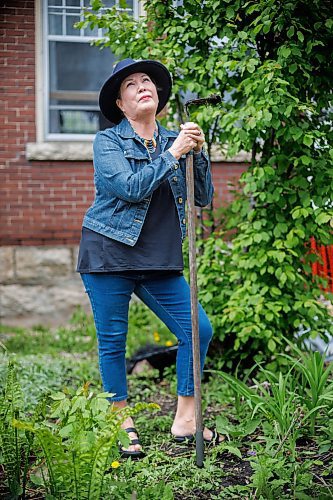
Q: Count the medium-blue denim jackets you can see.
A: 1